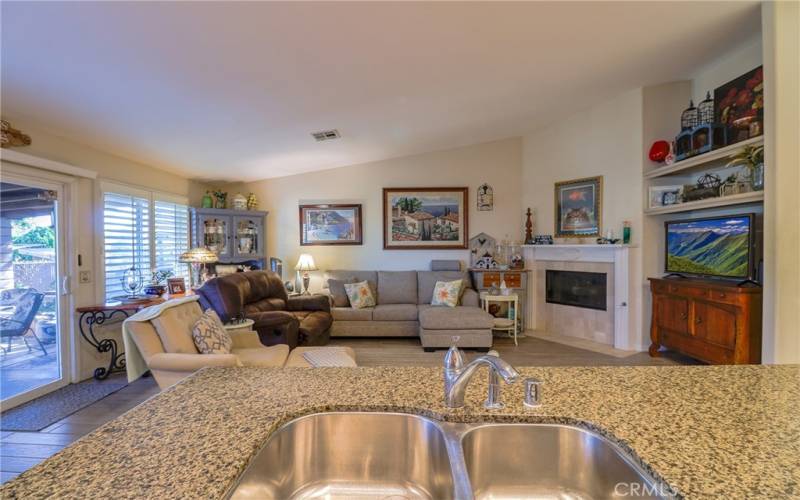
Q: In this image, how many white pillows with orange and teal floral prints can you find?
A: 2